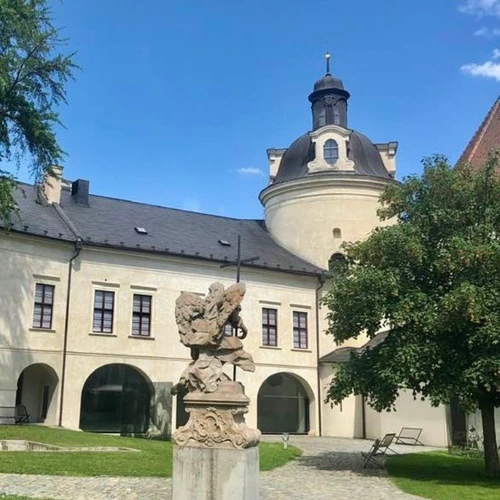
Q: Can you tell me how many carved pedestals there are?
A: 1